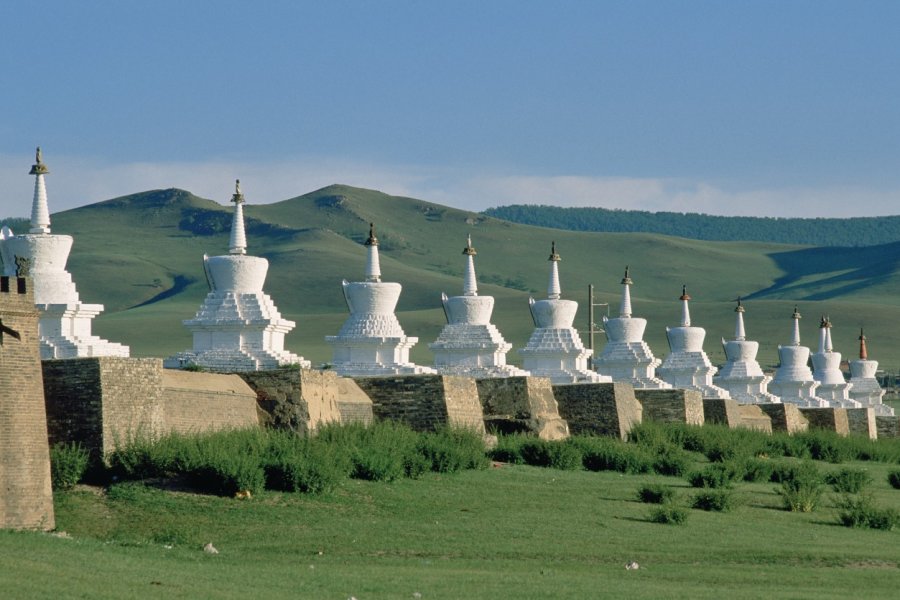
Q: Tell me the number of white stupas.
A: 11